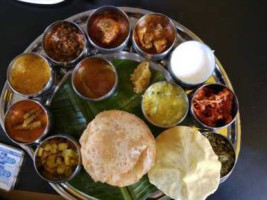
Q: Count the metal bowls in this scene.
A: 11